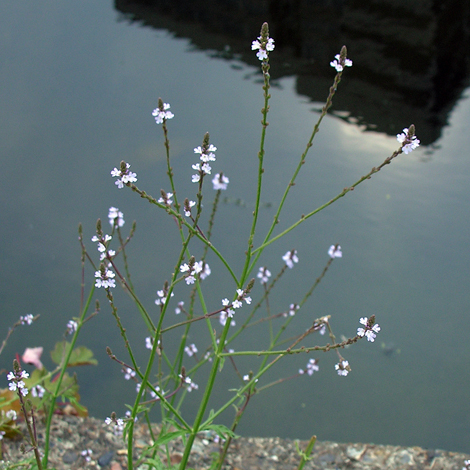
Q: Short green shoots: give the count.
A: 1